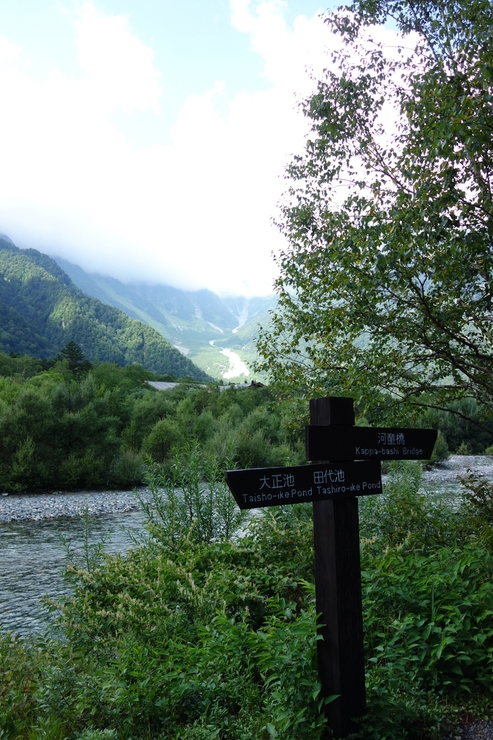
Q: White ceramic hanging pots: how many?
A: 0